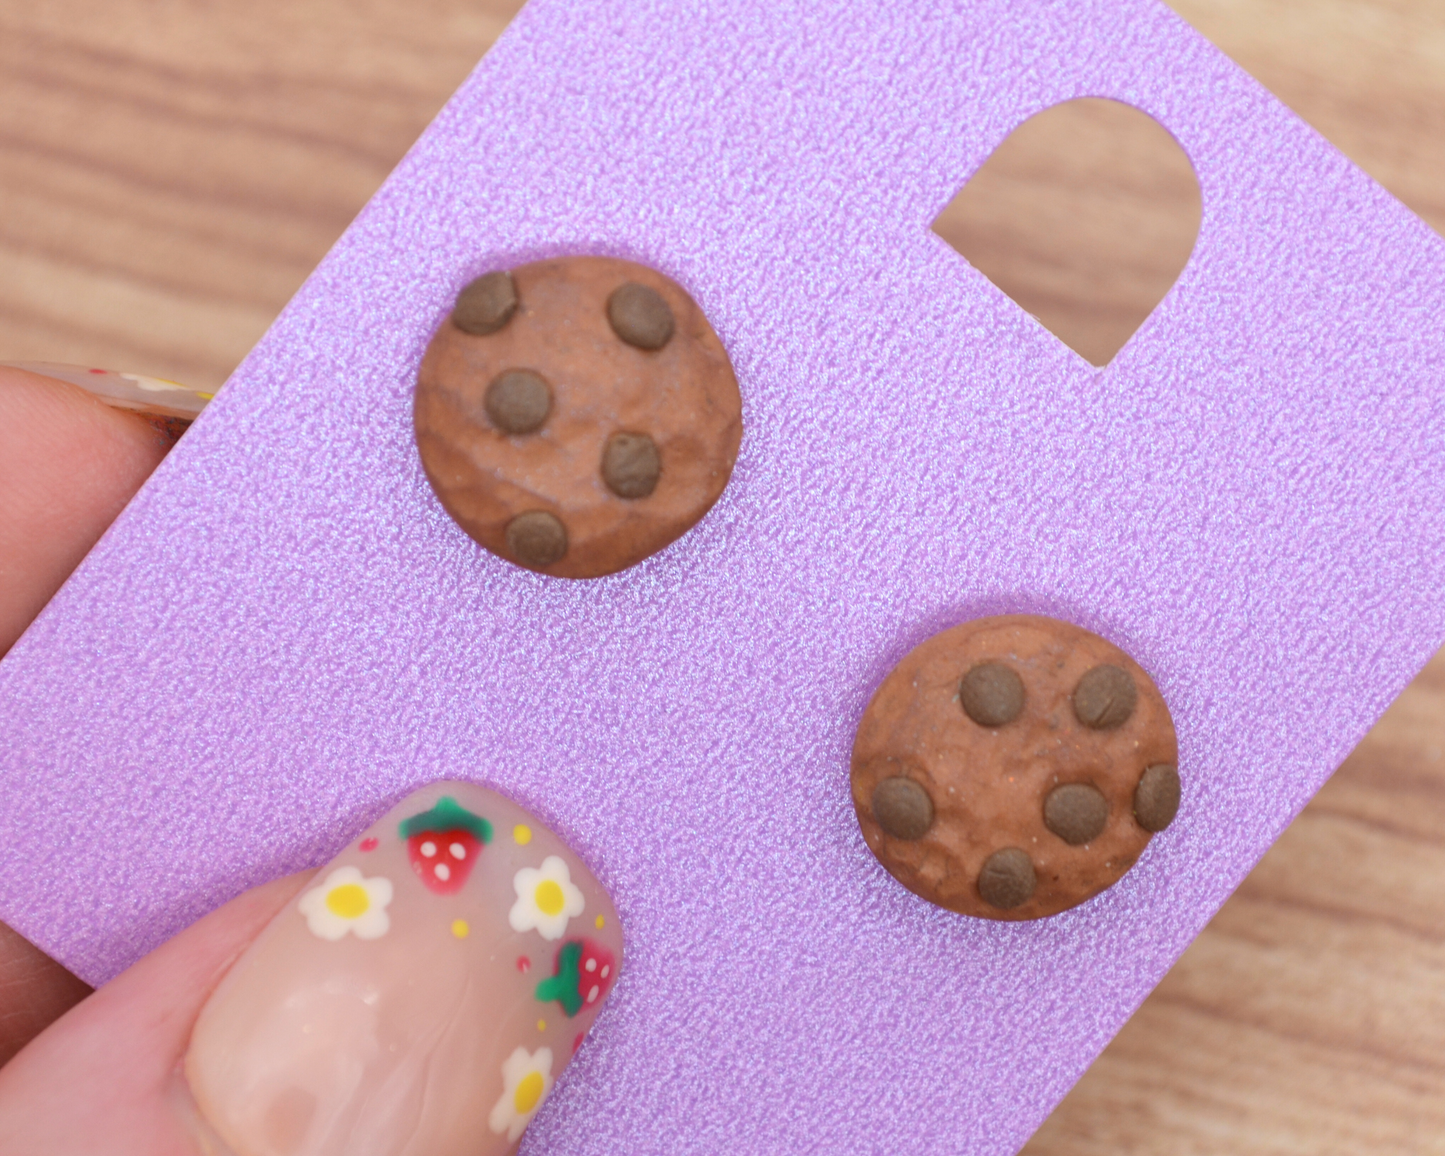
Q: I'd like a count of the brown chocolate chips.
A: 11